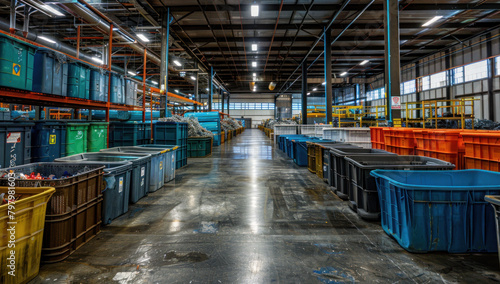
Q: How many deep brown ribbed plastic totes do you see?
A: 1